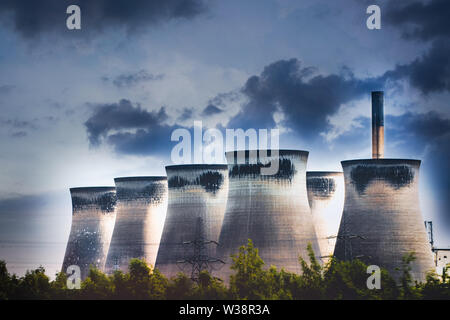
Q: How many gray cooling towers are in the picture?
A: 6